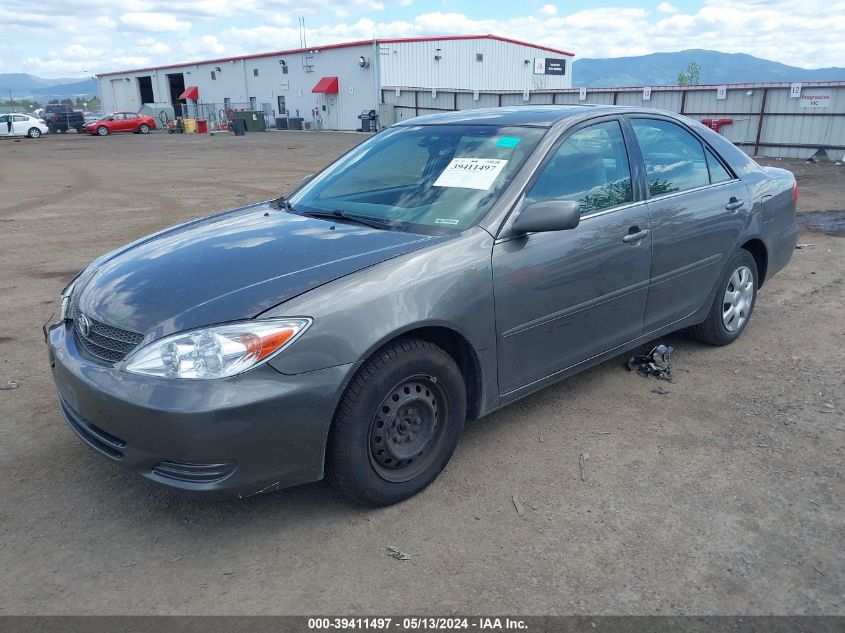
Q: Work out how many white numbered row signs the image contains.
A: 8